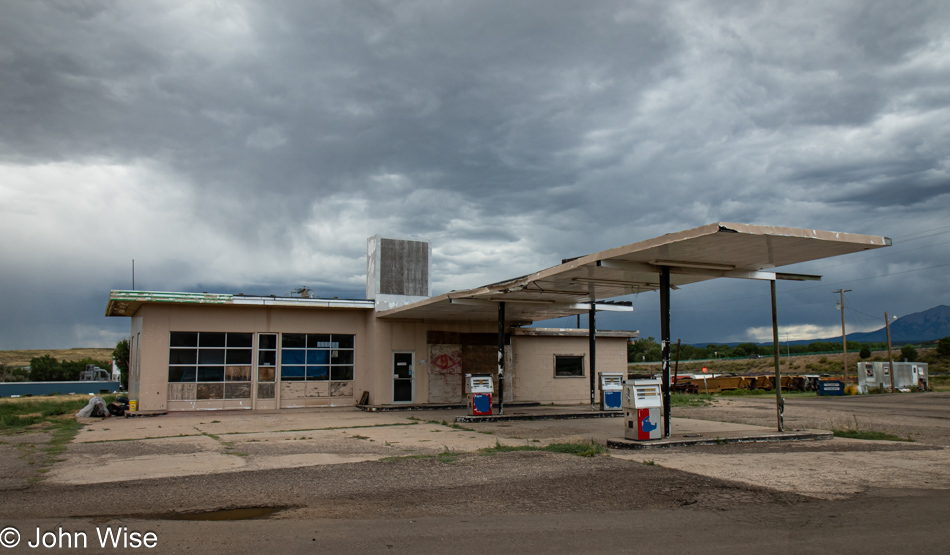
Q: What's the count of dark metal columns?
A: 4